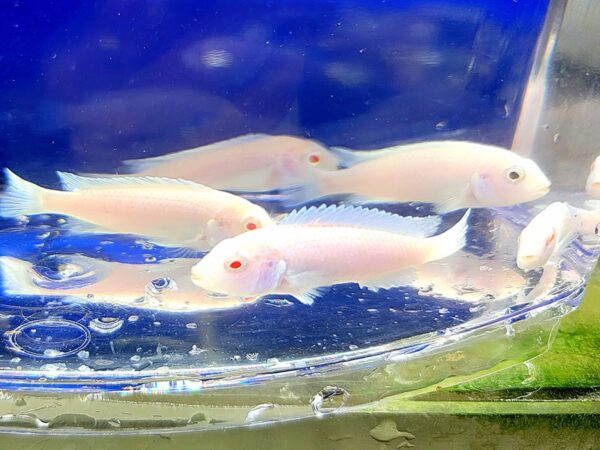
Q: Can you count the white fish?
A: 6